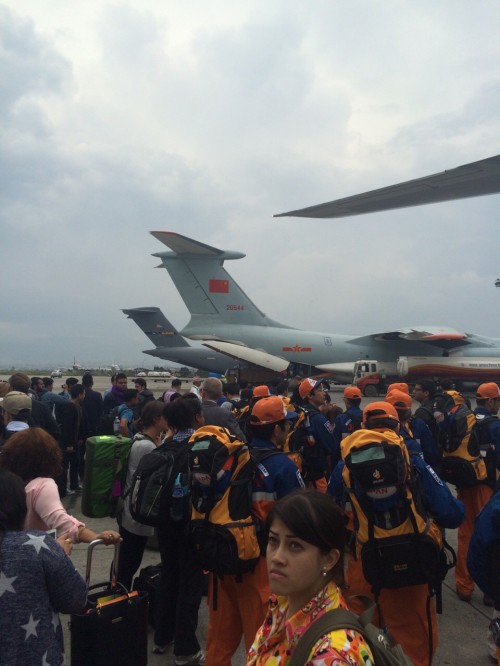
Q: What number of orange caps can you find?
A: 8